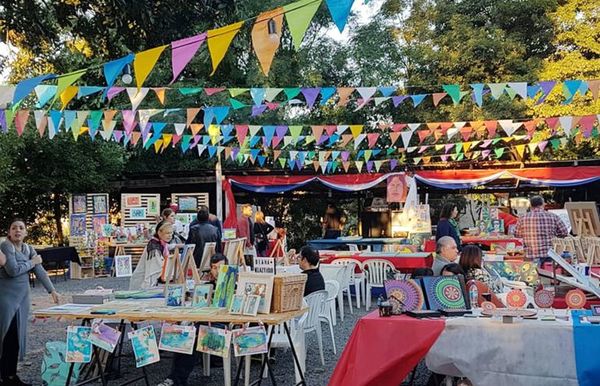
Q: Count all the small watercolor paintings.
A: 6